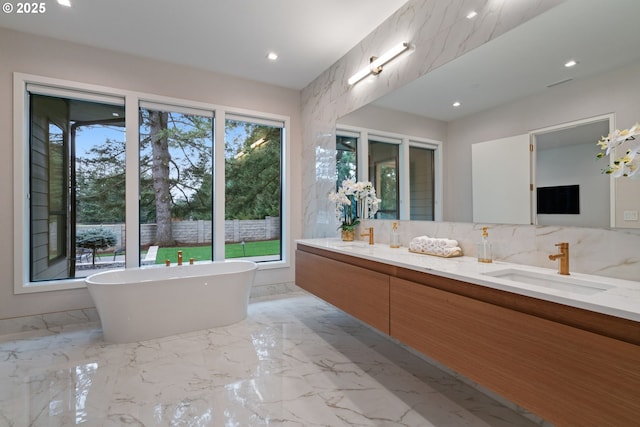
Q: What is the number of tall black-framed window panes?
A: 3